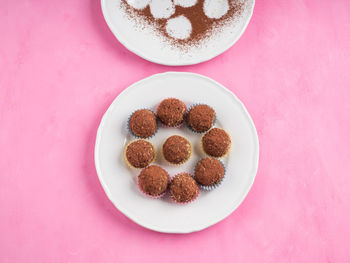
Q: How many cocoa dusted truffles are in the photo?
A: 9